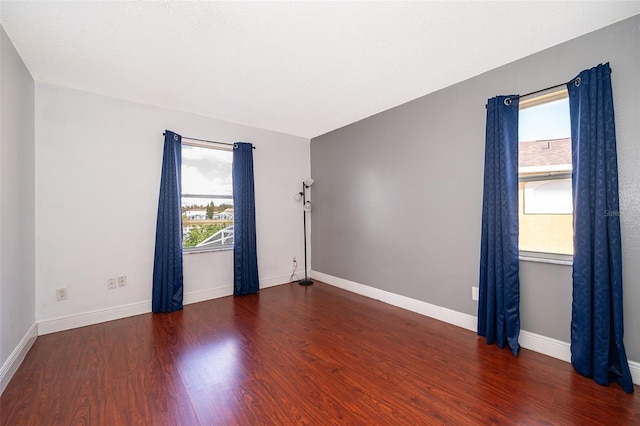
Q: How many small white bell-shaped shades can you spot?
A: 3